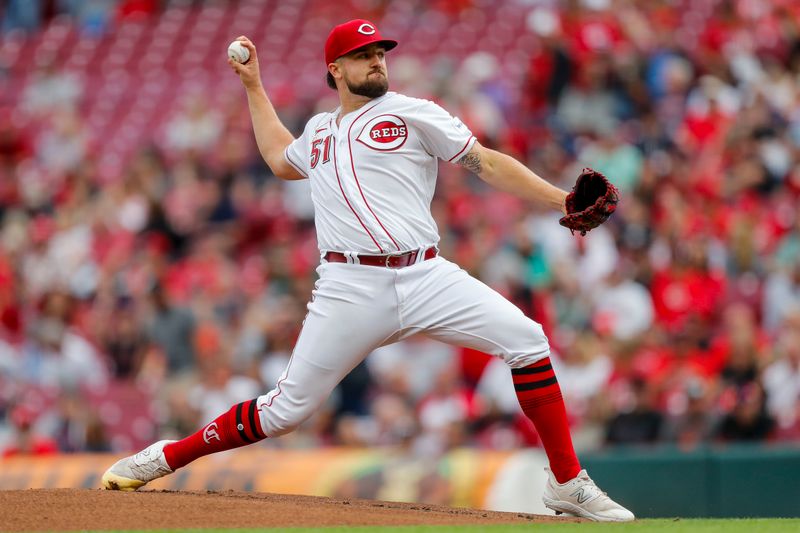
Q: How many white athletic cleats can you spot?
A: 2